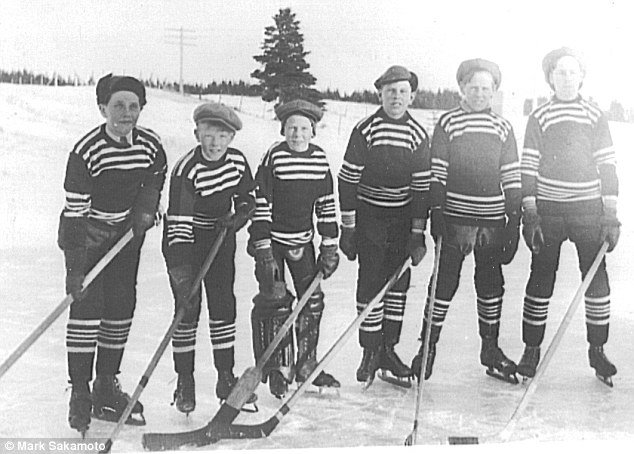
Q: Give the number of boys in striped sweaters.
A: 6